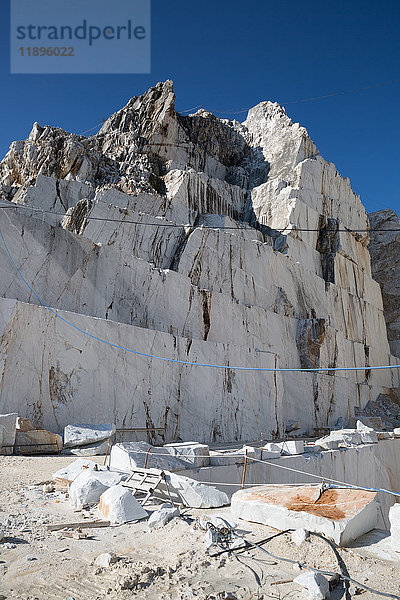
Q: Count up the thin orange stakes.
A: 4